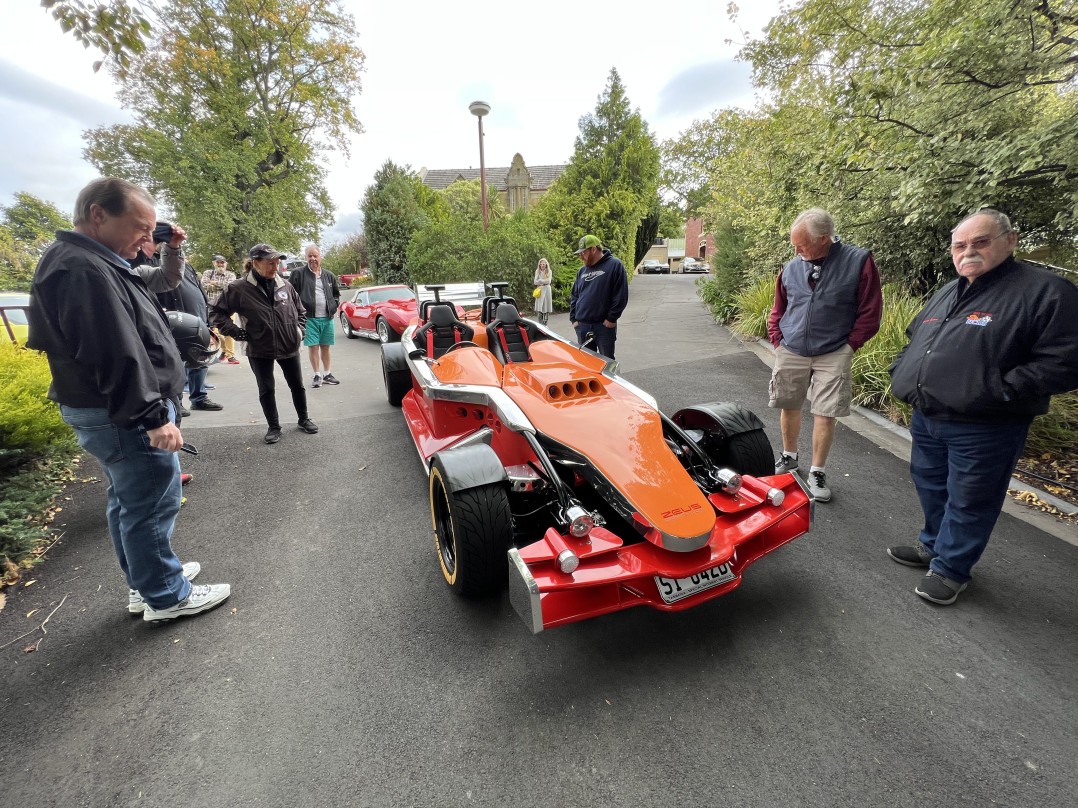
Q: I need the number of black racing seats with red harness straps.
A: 2